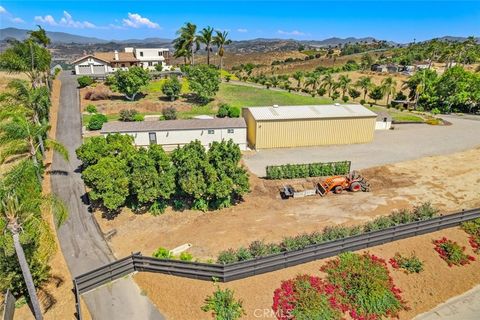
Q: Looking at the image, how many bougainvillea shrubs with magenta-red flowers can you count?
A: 5